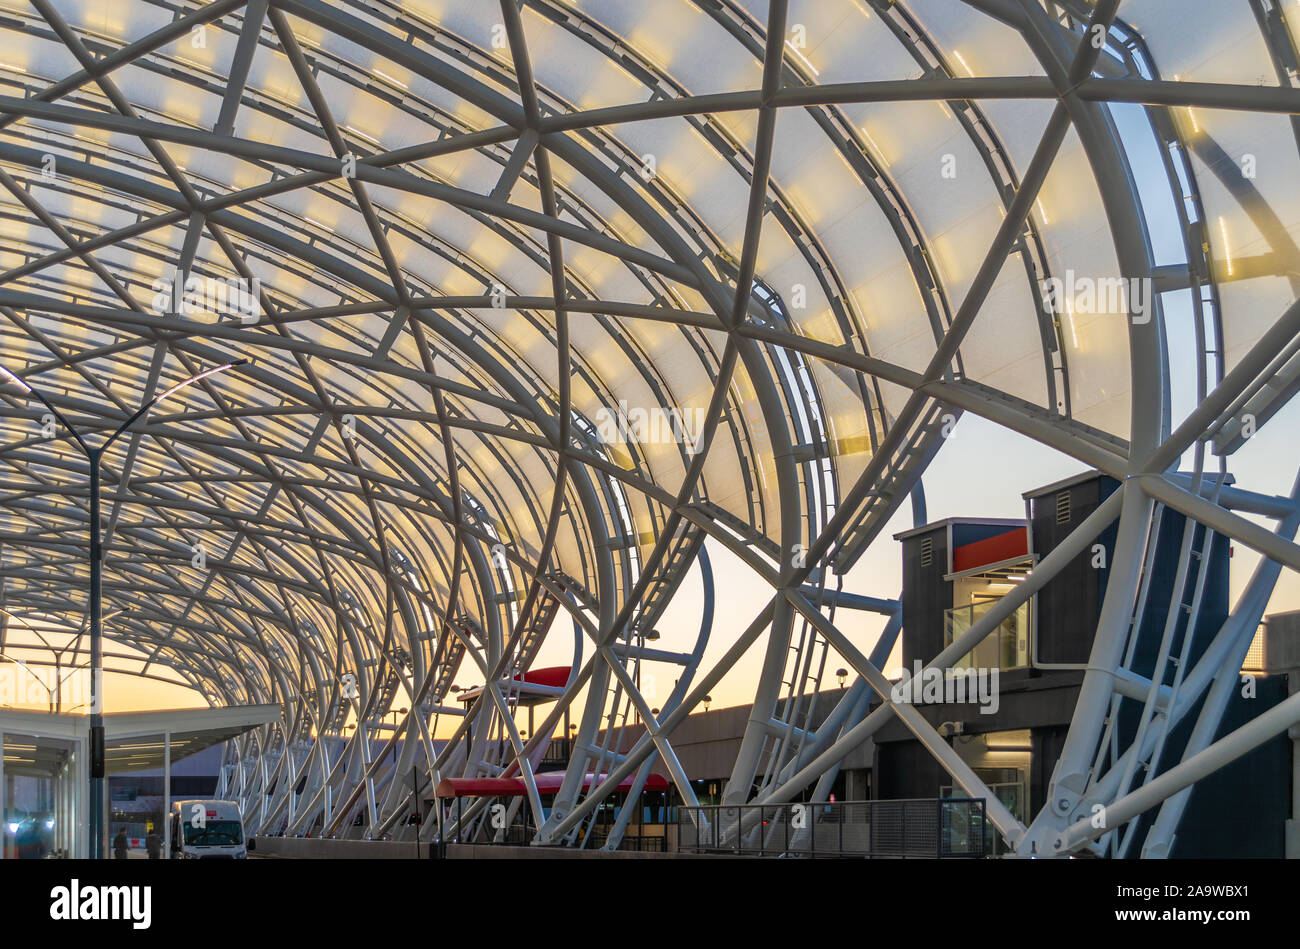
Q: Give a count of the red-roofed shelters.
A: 2